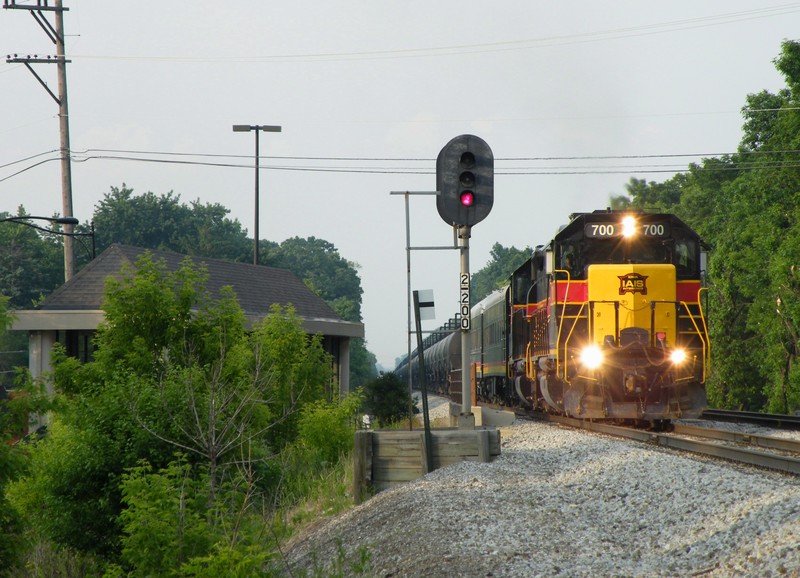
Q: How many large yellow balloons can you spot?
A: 0